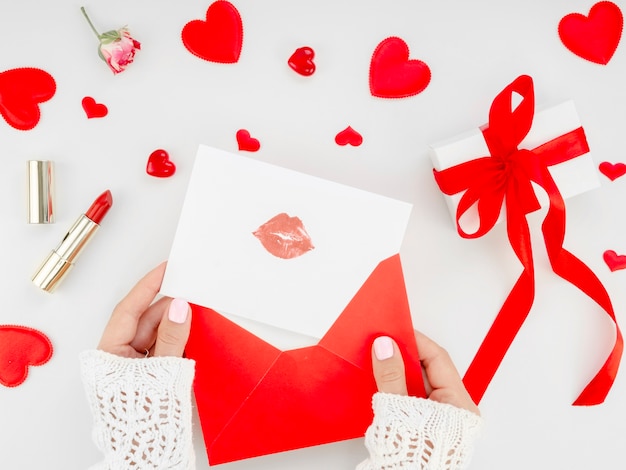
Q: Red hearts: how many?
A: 12